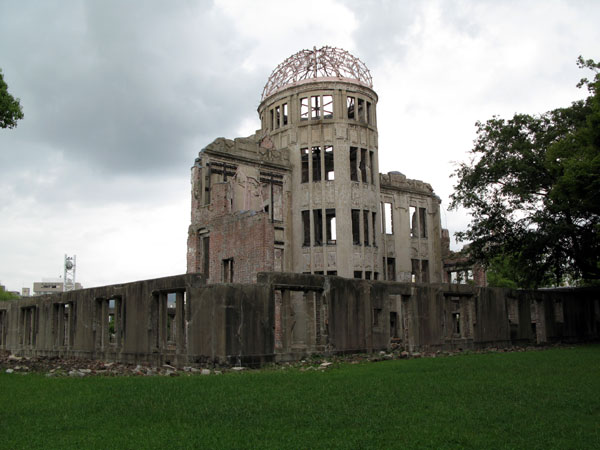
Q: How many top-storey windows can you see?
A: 9